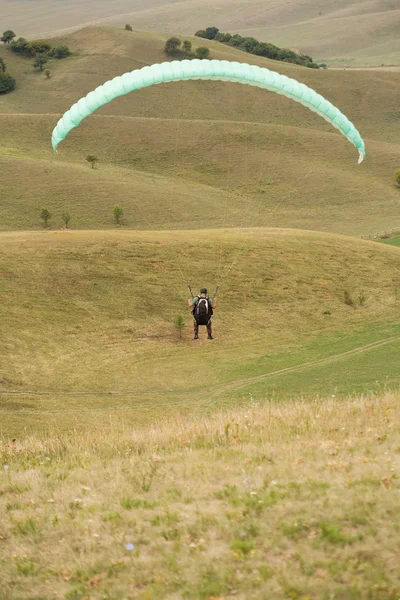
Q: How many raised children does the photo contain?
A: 0